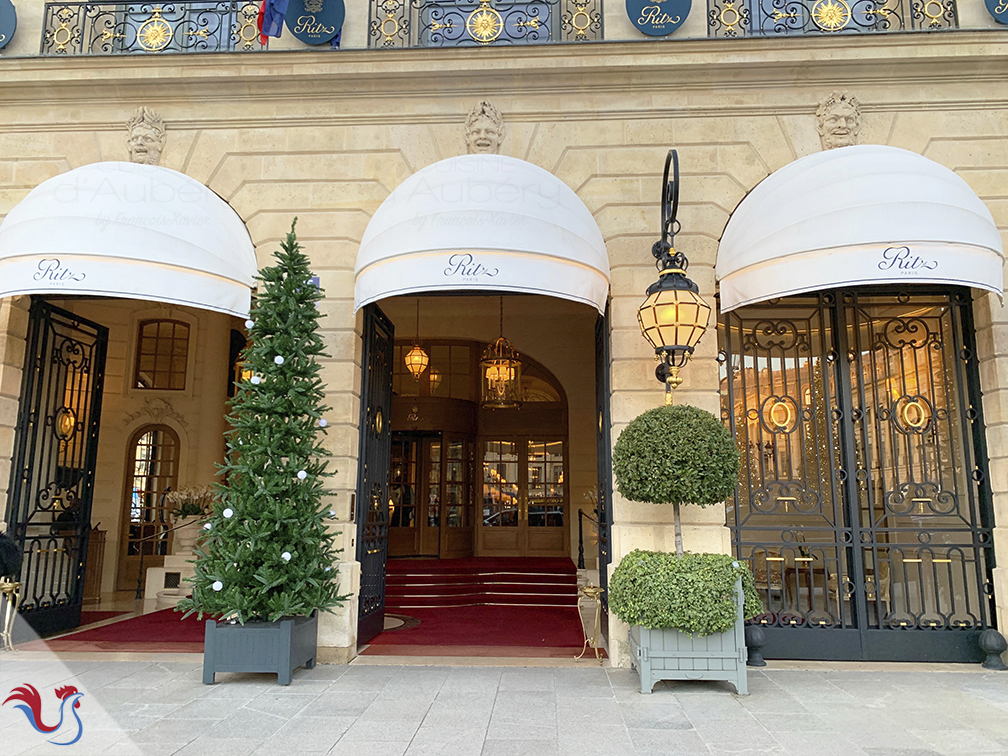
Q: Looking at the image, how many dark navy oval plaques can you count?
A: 4